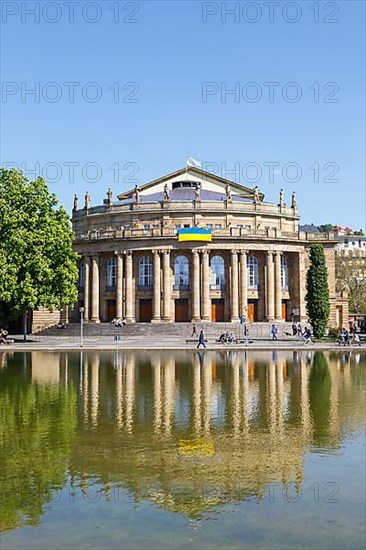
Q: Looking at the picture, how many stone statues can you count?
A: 10